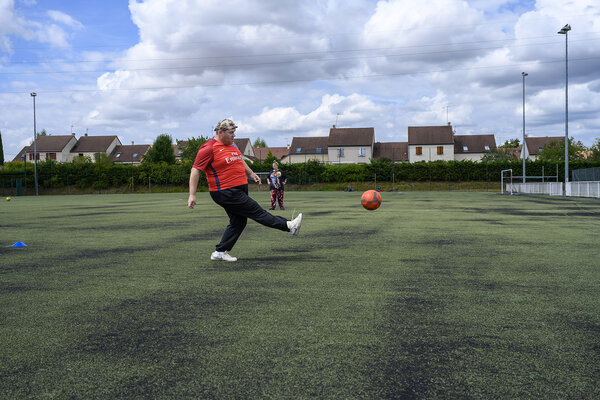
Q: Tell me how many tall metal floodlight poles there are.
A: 3